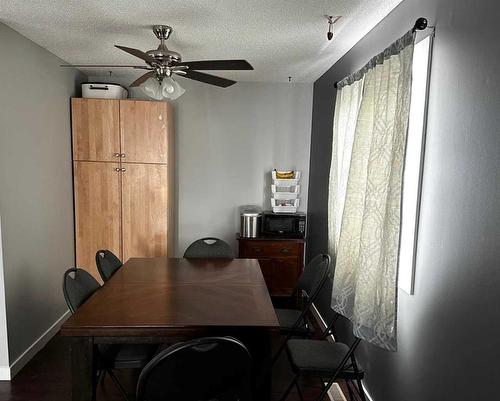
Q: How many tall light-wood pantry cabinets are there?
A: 1